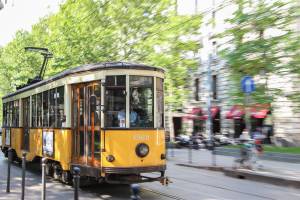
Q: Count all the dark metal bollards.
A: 5